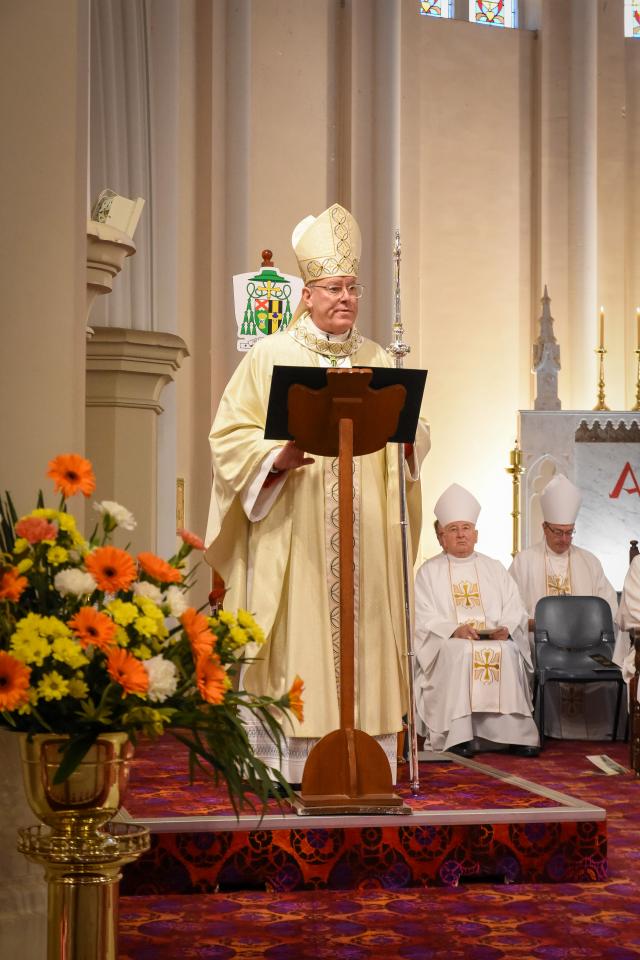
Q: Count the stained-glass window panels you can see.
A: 3